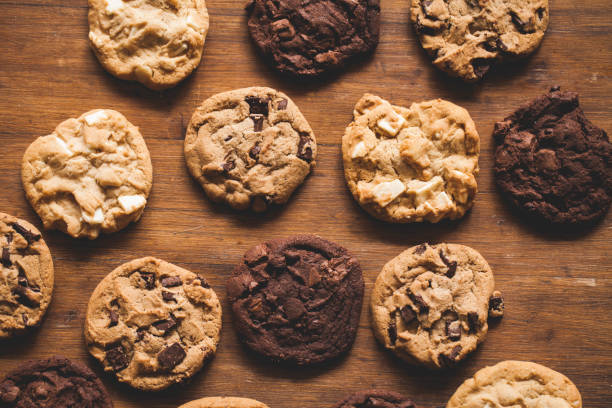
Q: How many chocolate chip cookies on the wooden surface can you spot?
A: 5